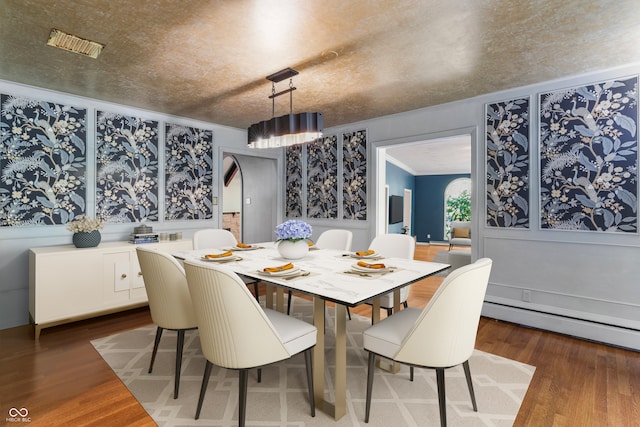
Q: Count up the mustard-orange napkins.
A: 6